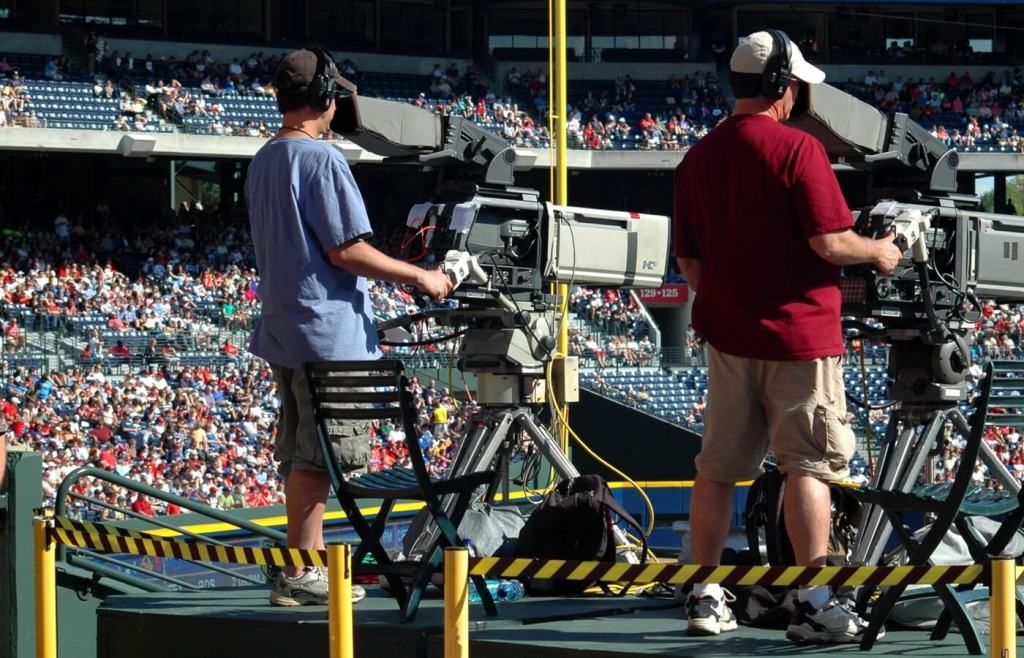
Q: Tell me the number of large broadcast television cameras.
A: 2